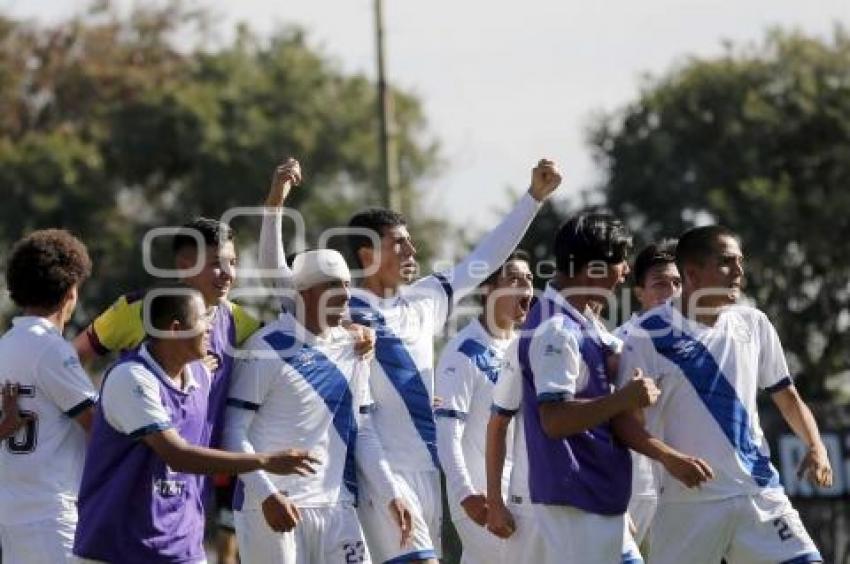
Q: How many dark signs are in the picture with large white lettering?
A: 1